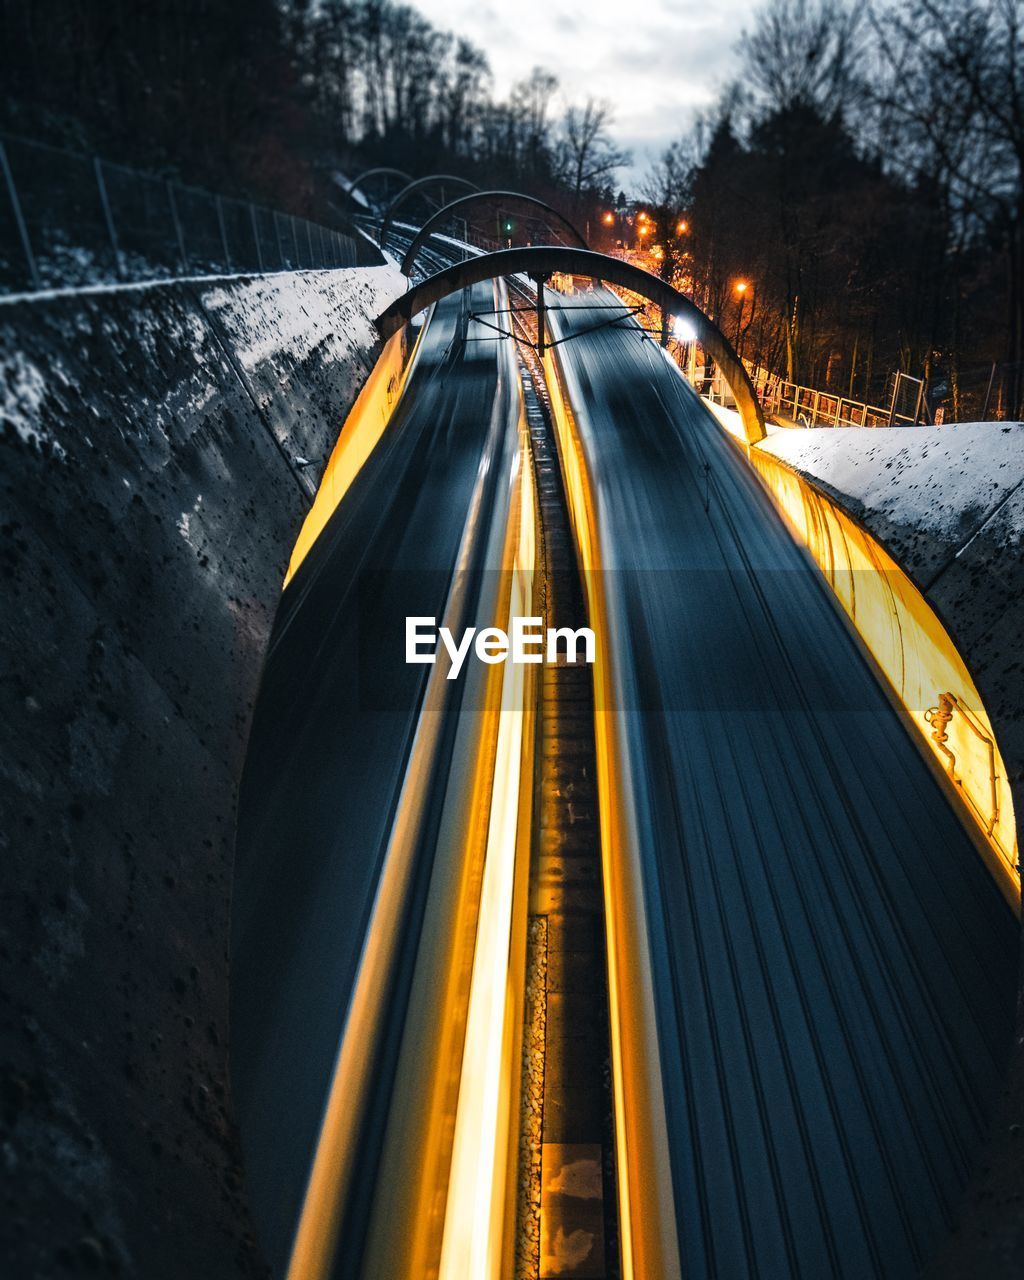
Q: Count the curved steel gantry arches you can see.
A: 4